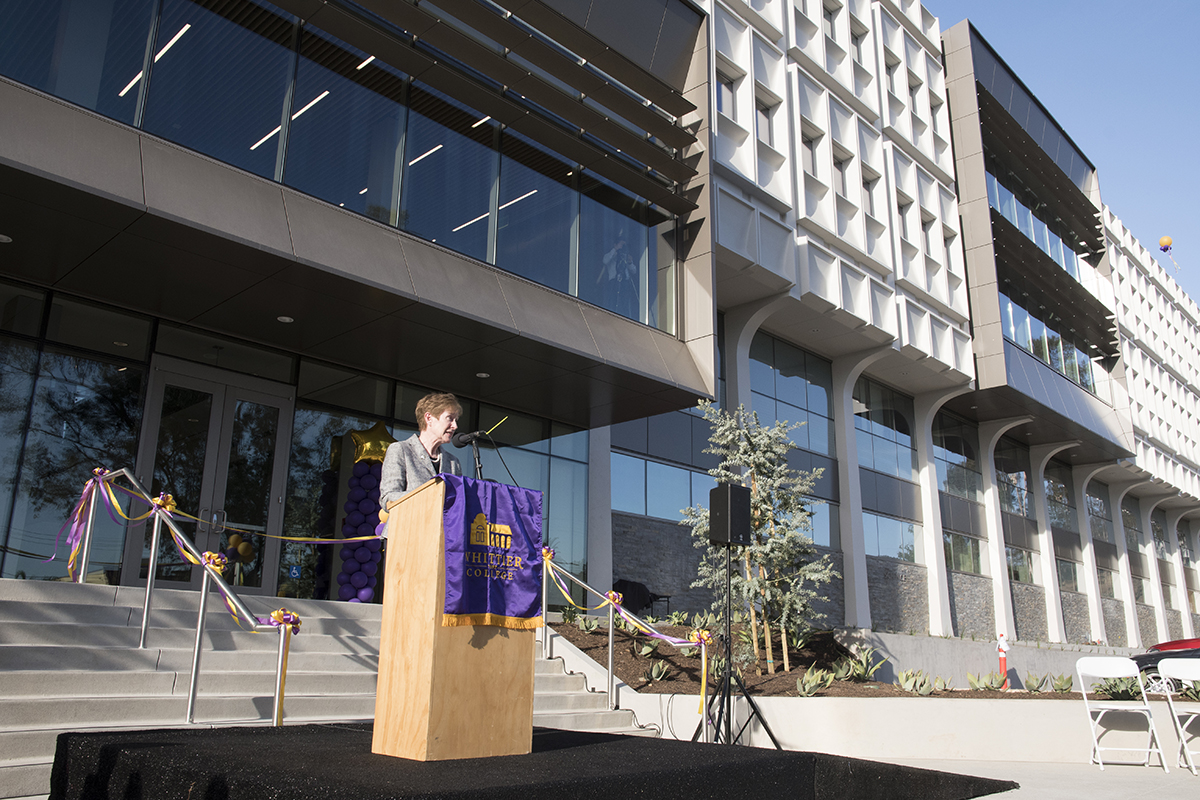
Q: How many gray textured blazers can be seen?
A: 1